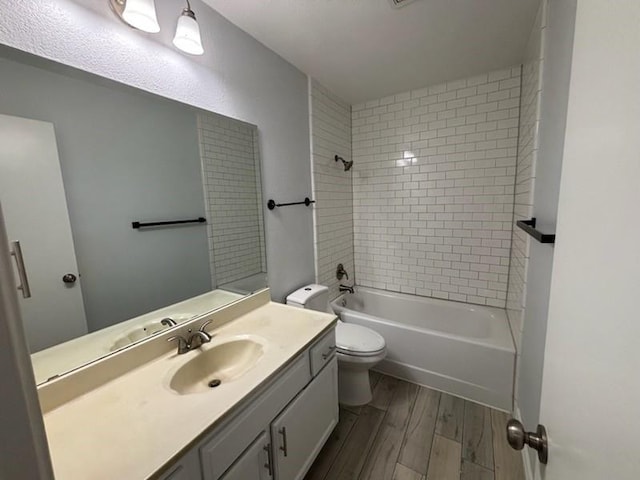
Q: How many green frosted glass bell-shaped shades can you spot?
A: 0